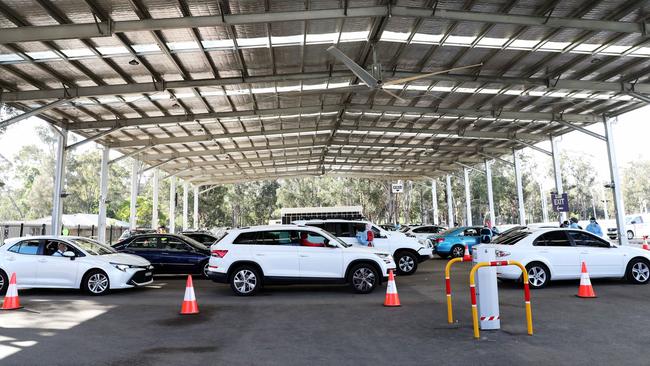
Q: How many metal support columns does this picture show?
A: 14